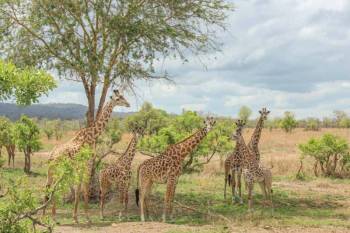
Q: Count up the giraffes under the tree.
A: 5